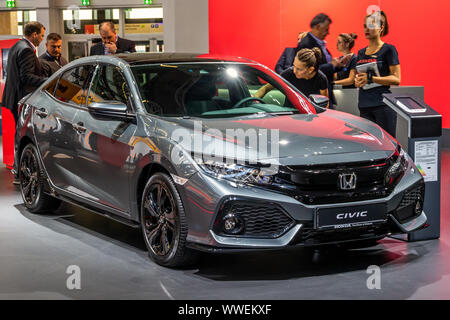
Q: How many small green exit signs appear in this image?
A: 3